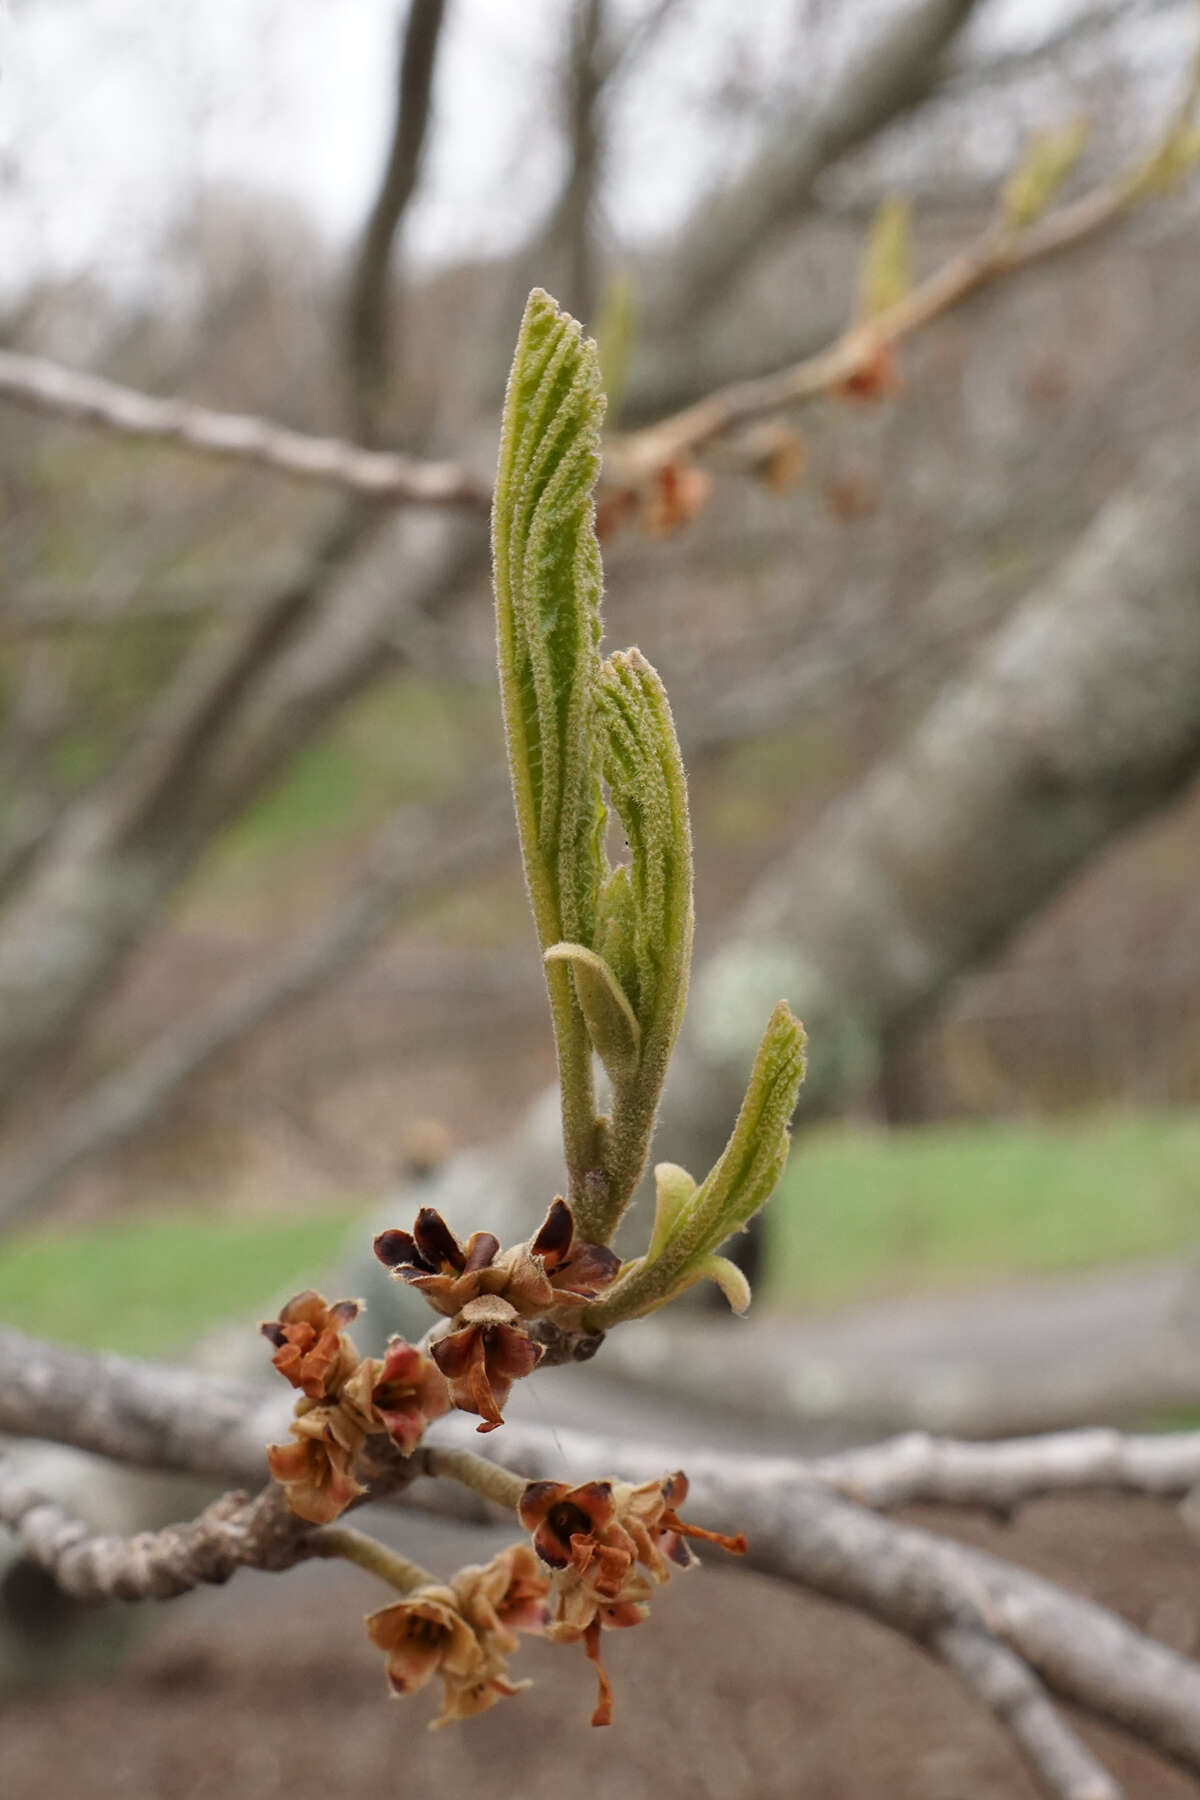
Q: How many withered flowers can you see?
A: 12